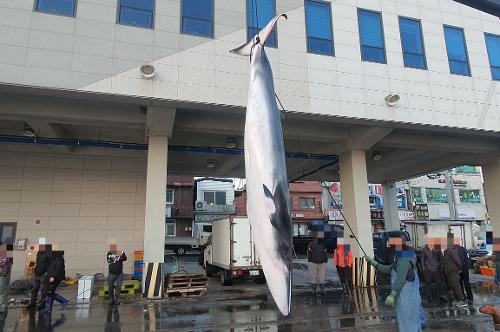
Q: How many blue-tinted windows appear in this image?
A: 9